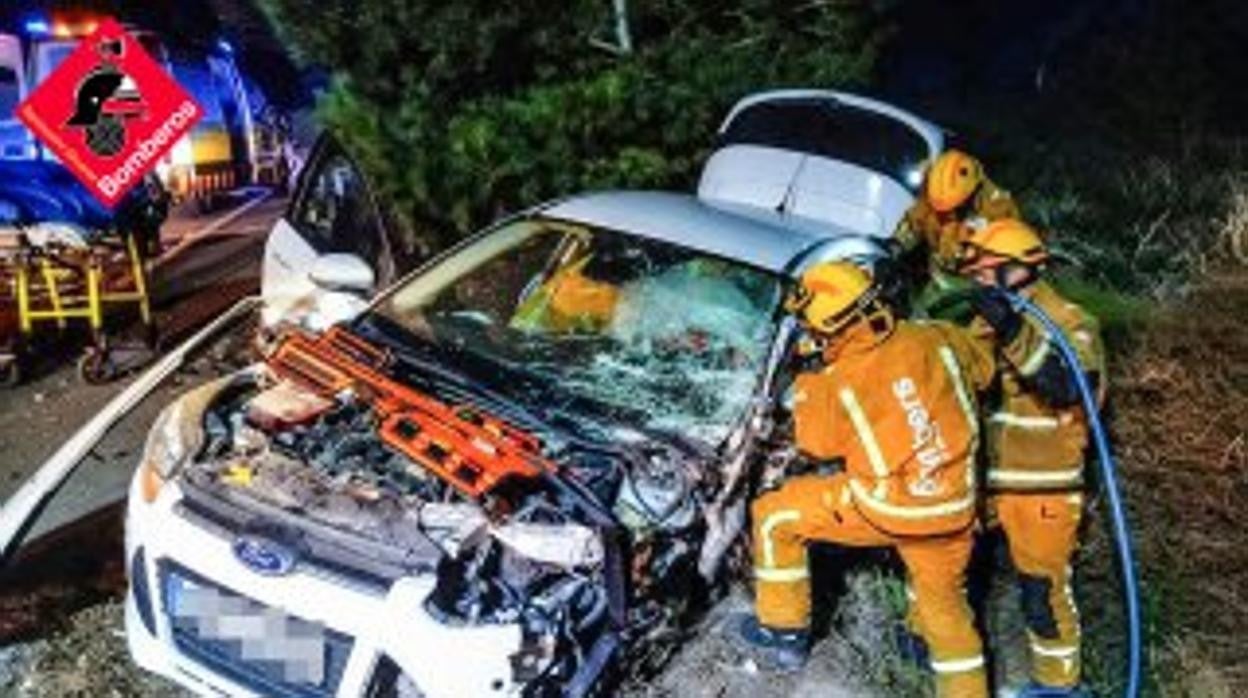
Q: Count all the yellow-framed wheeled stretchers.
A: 1